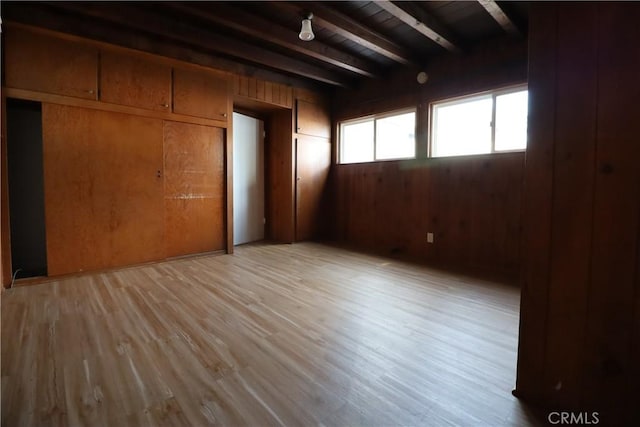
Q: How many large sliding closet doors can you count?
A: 2